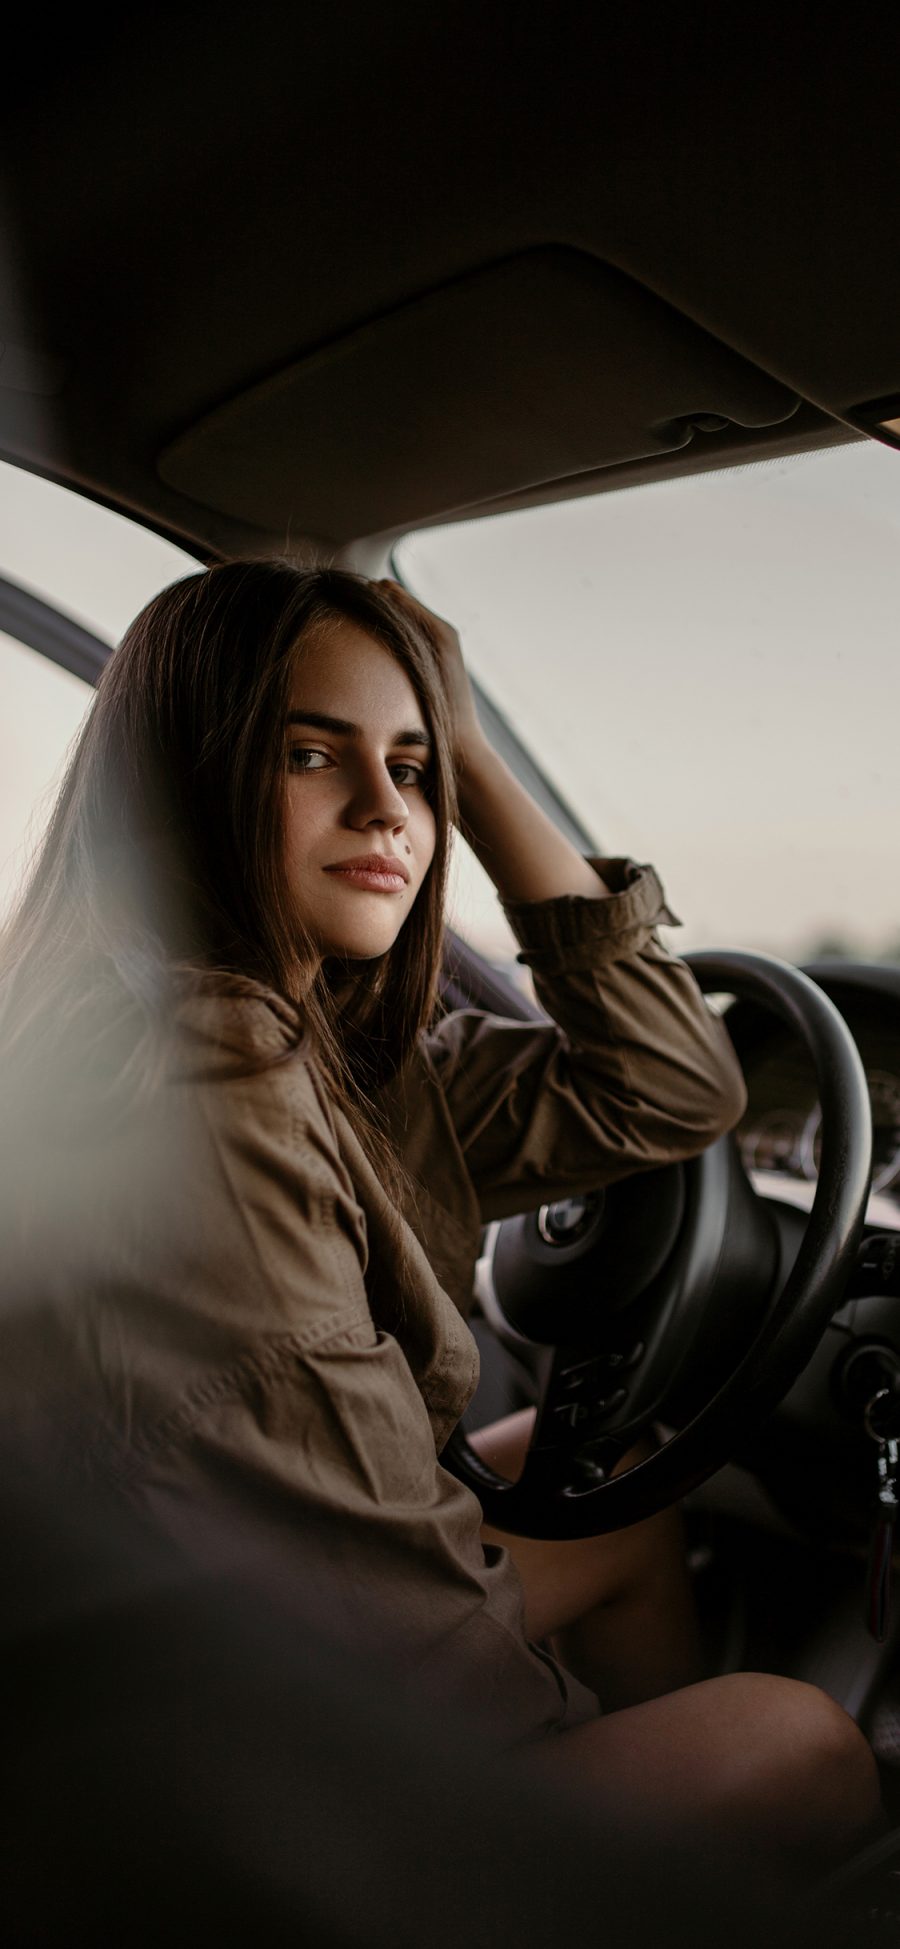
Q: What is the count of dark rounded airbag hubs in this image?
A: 1